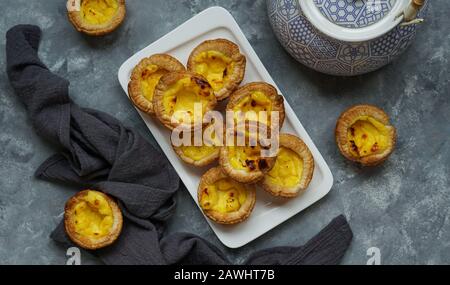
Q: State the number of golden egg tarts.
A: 11